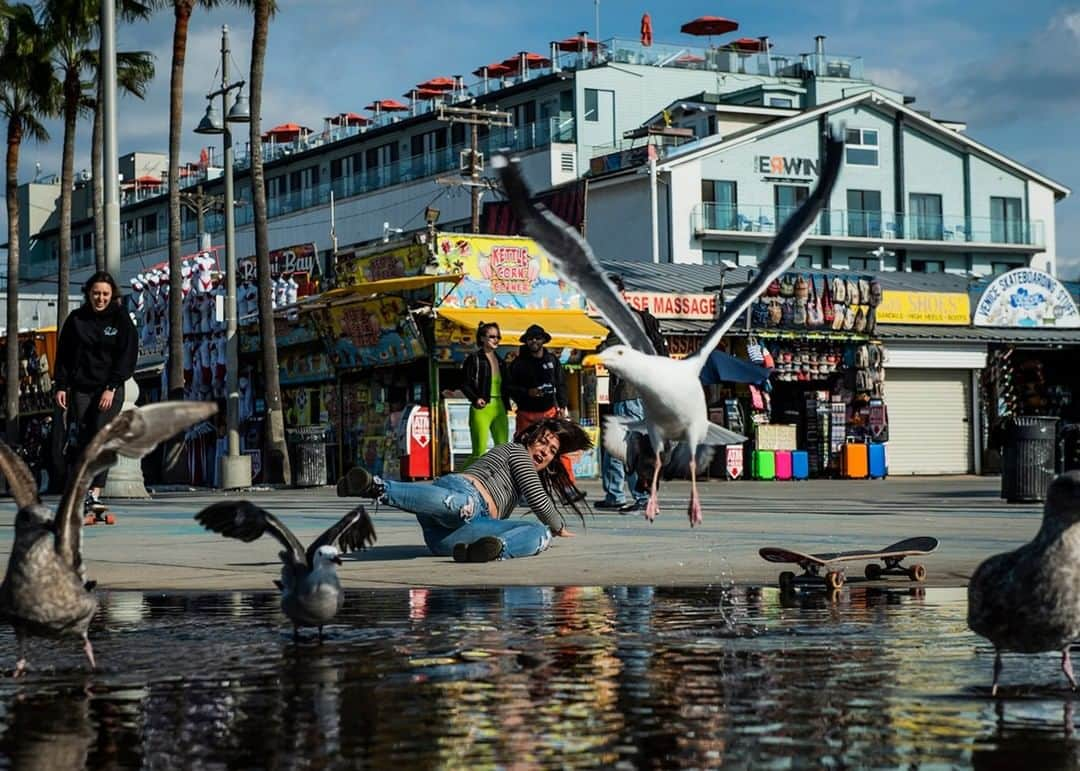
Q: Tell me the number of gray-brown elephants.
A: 0